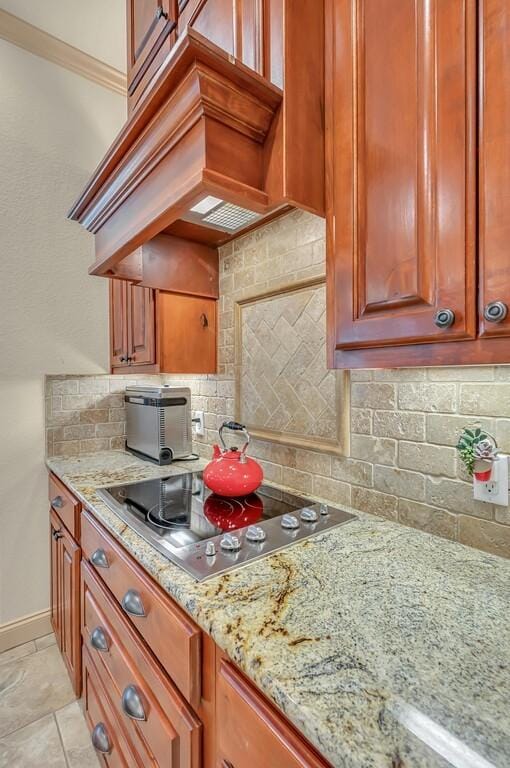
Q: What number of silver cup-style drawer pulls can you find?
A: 6